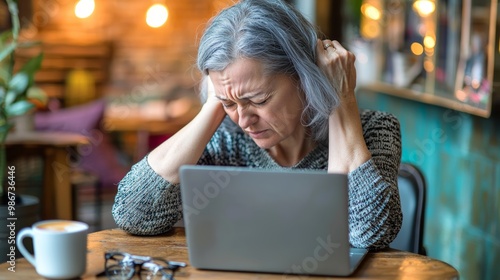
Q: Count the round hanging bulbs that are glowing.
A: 2